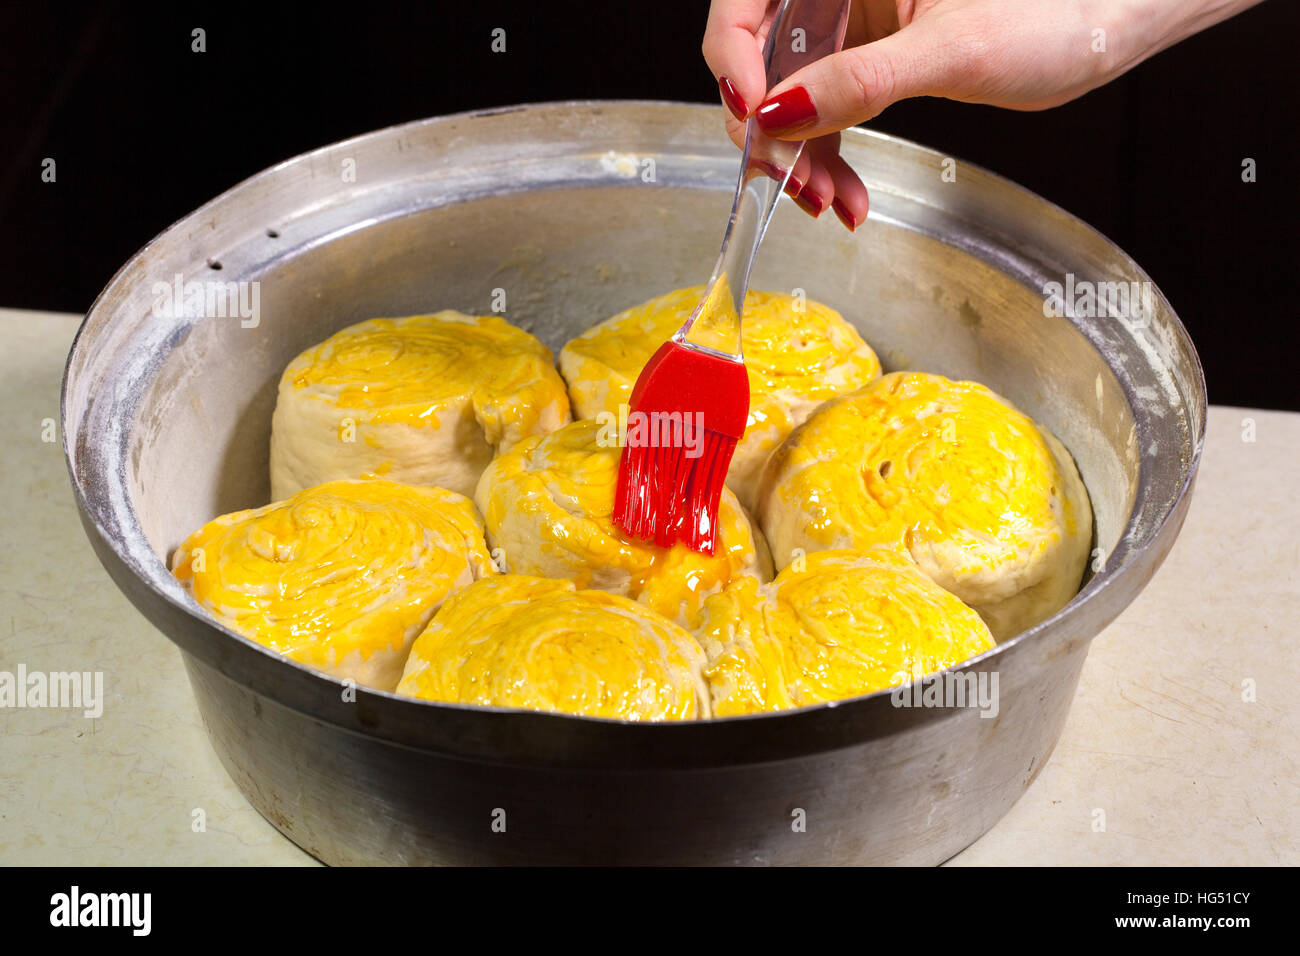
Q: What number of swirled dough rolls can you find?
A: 7